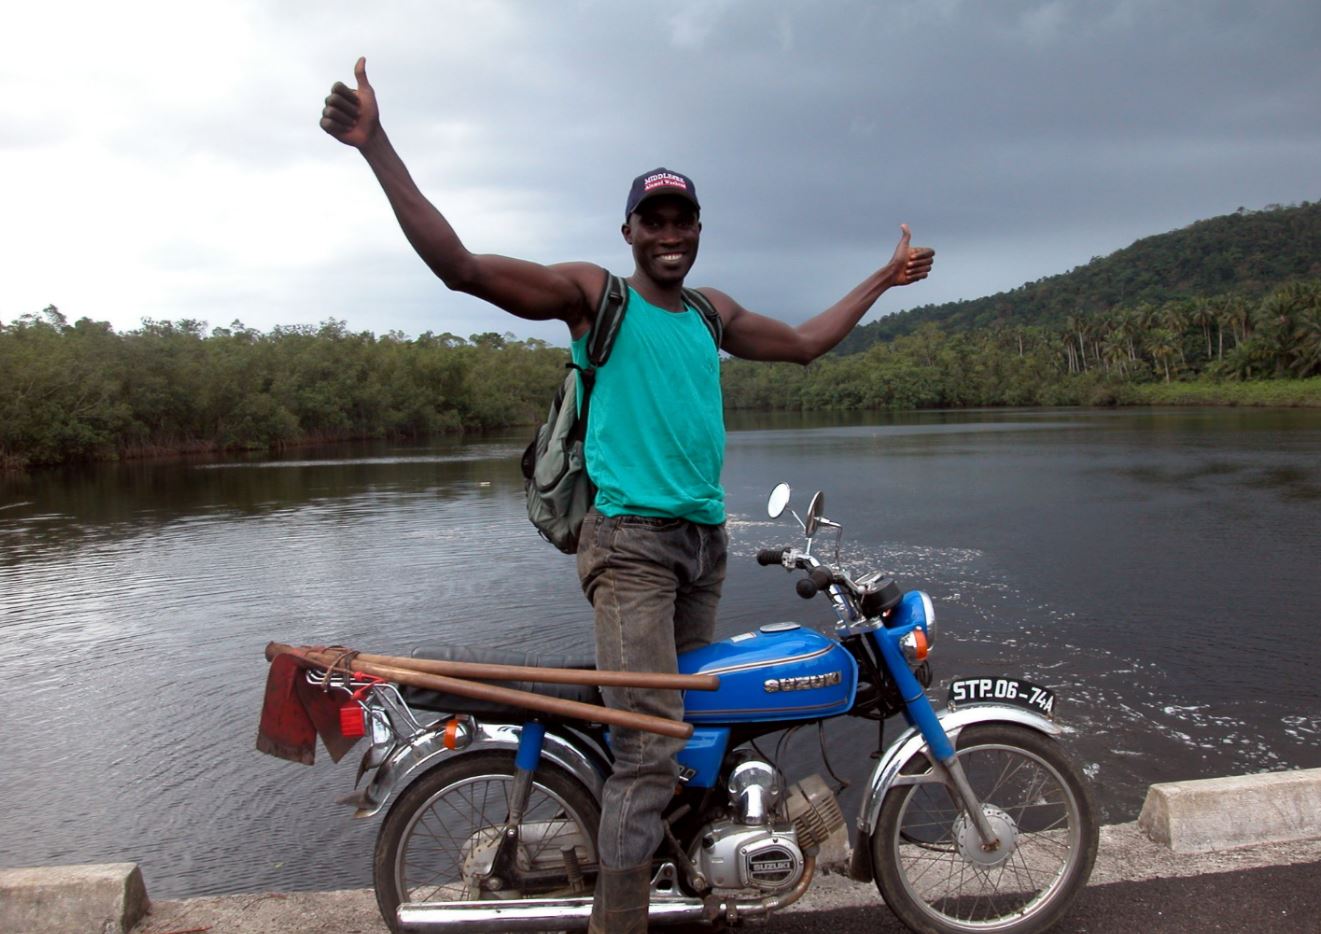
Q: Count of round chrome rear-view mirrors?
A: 2